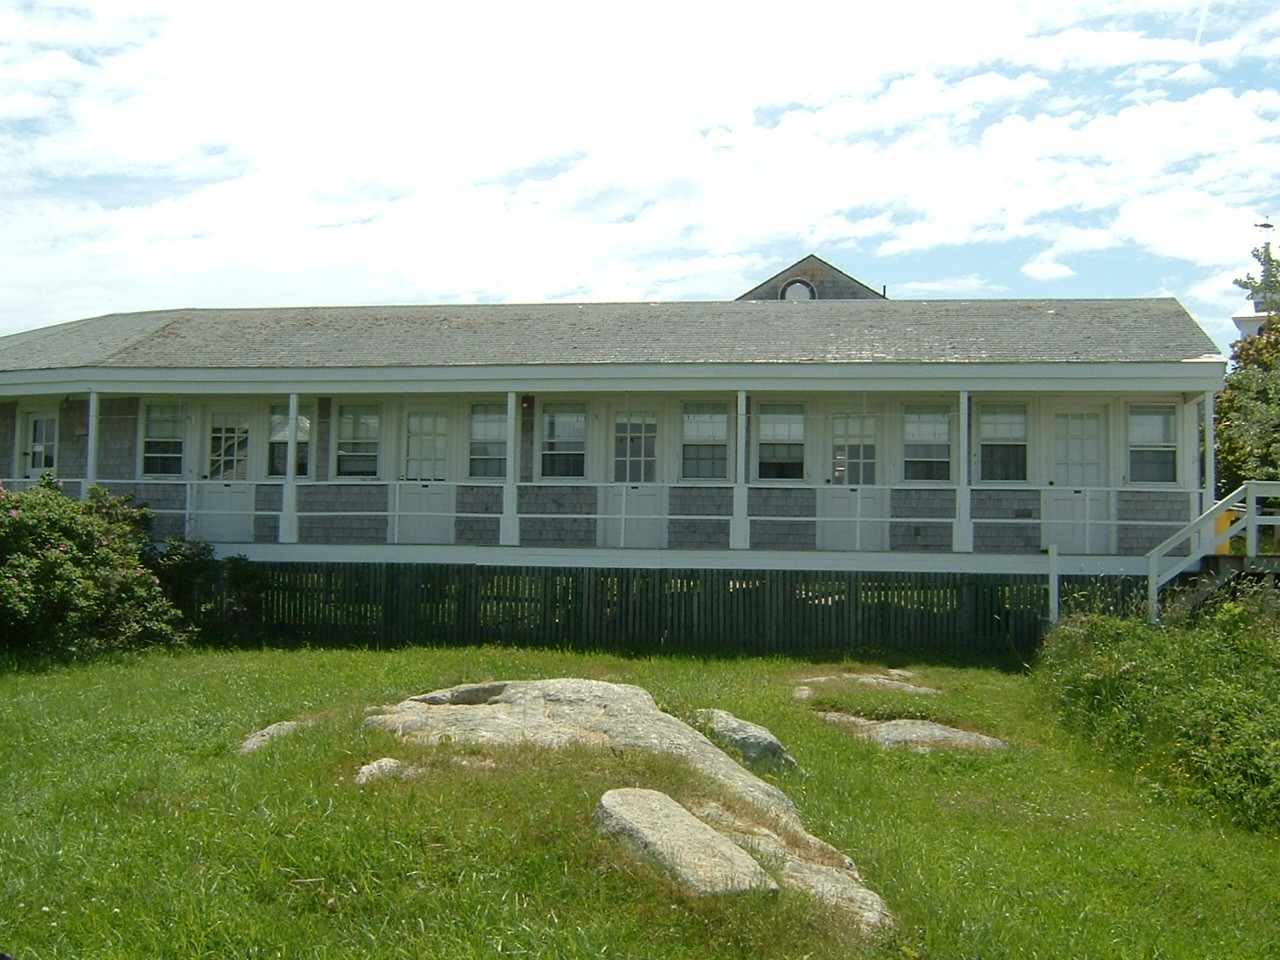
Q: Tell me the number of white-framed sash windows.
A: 10